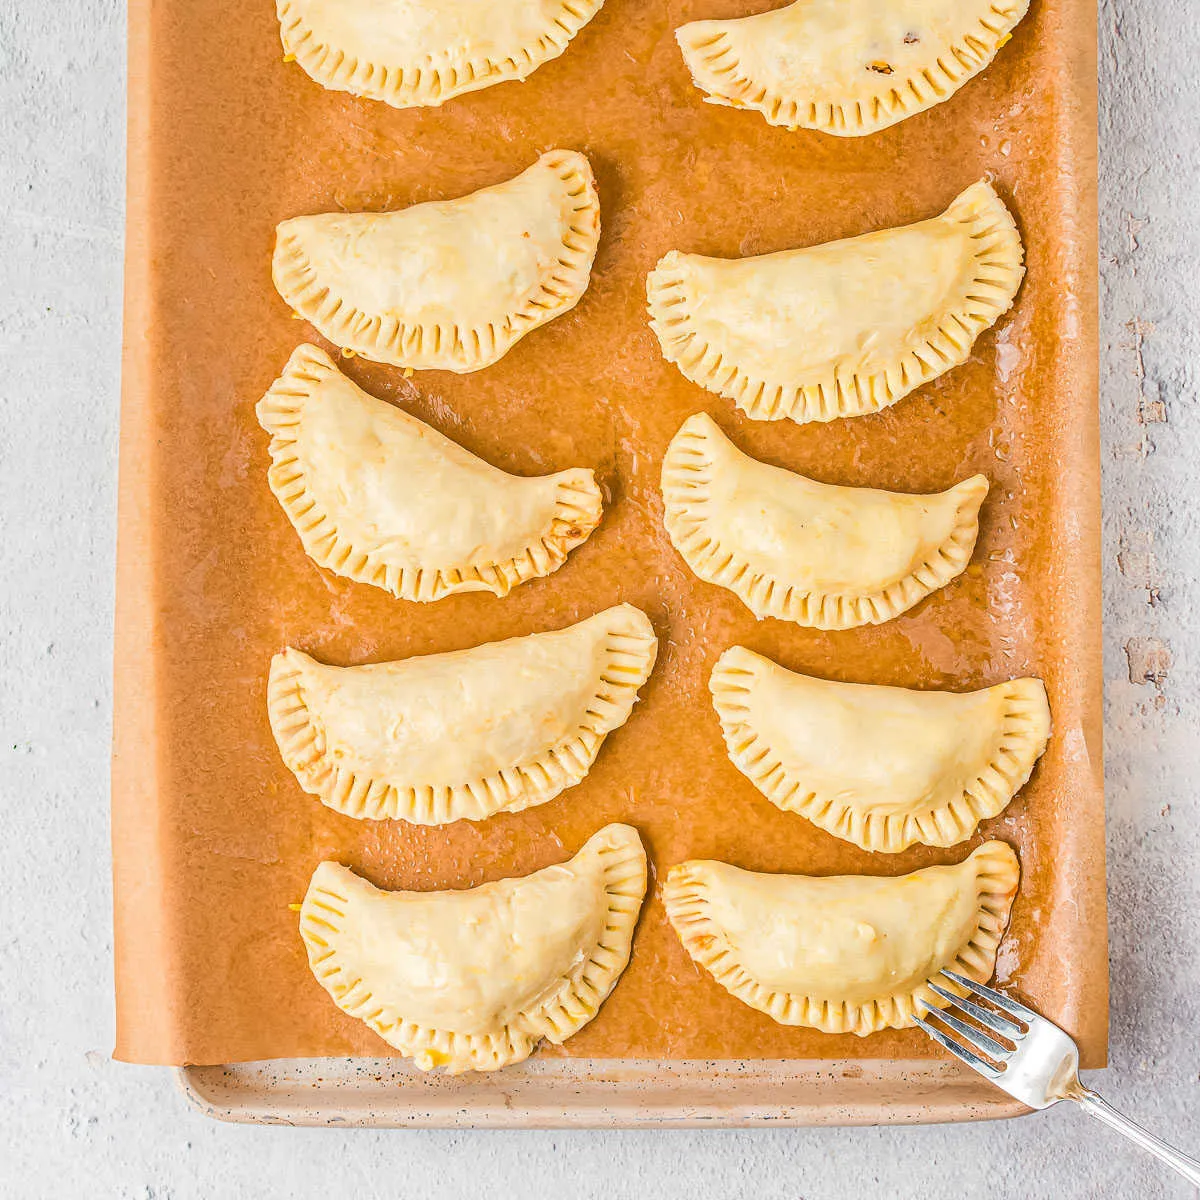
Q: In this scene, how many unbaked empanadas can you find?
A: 10